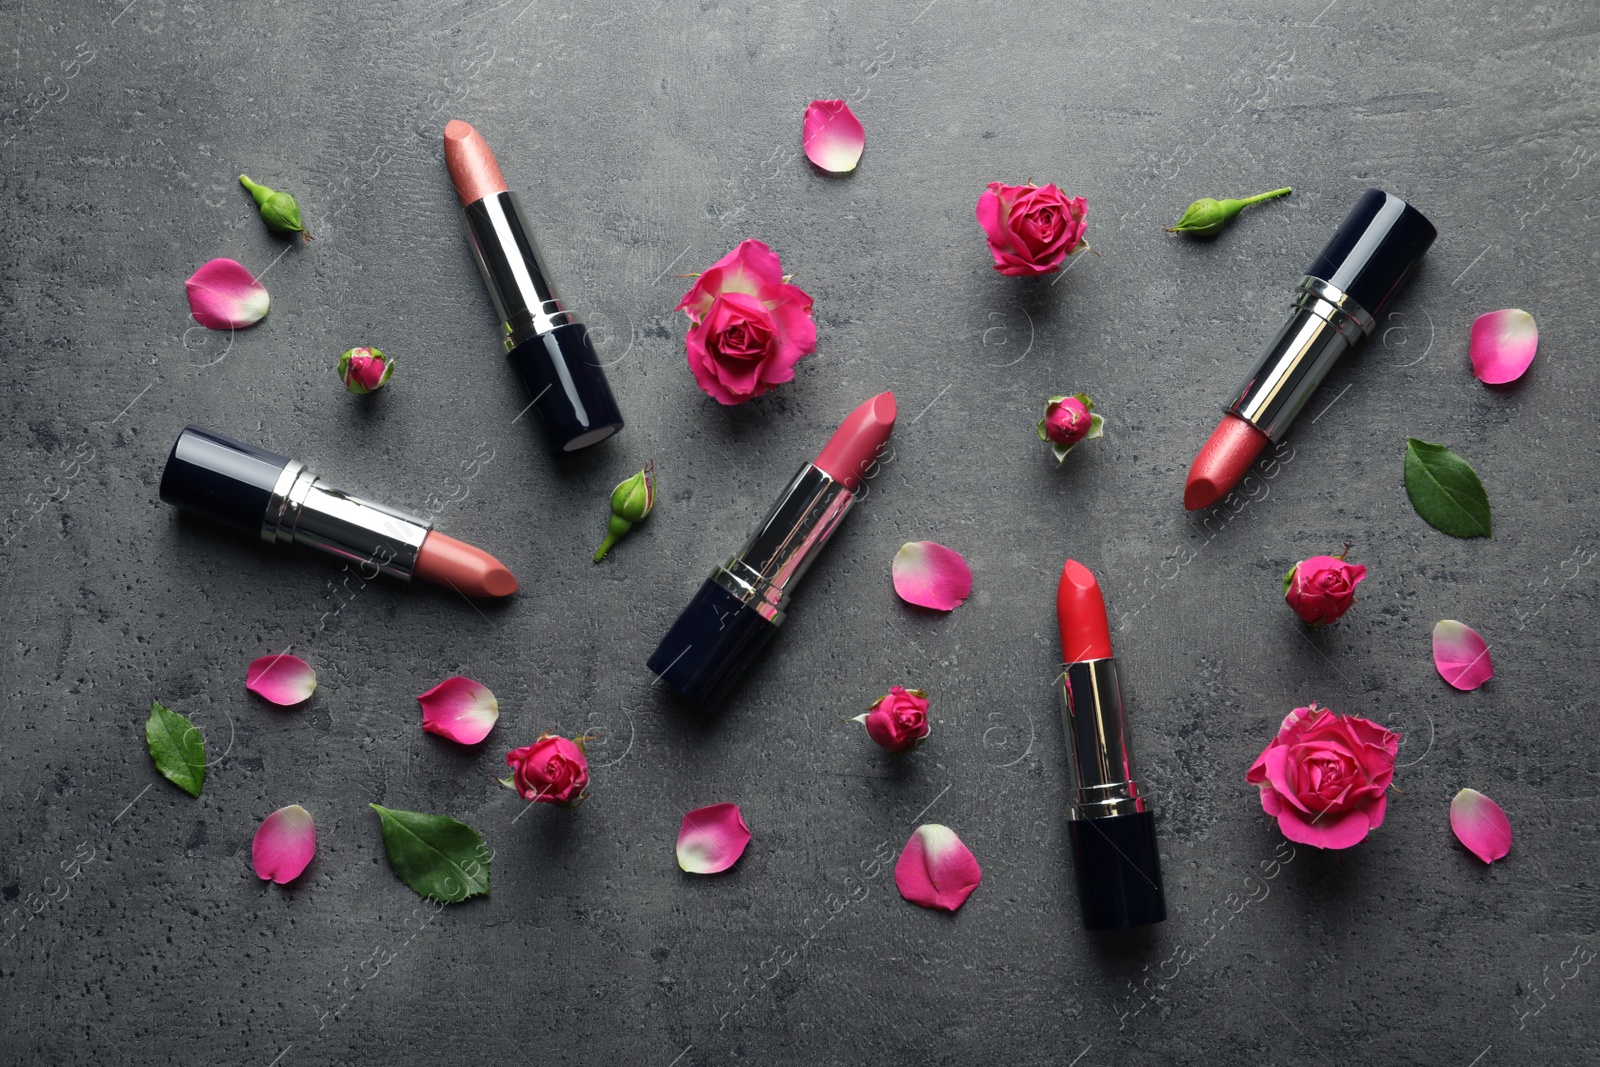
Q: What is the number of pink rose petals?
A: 11